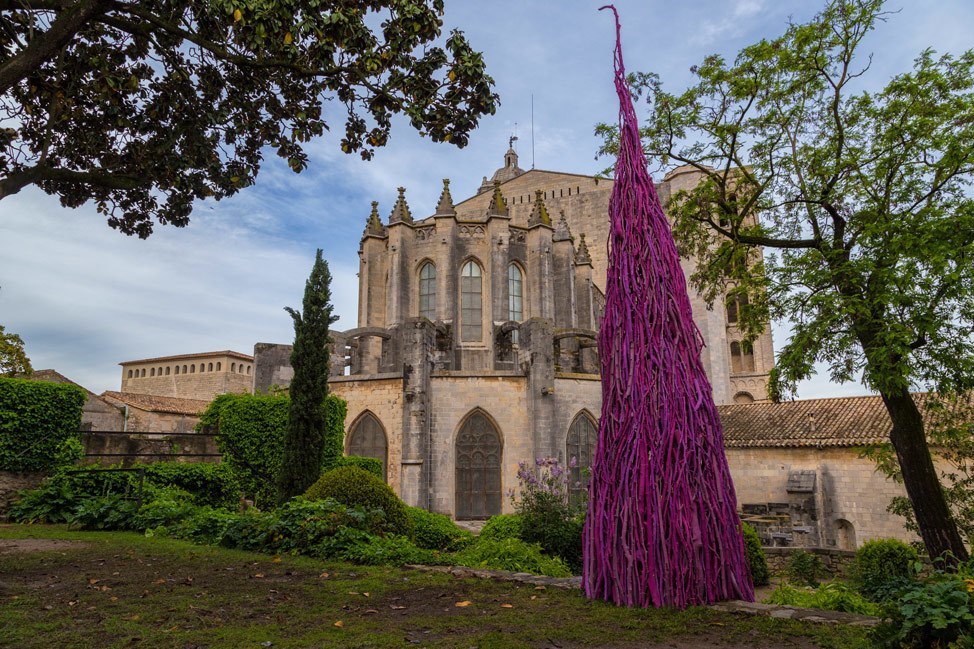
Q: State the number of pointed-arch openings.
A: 6